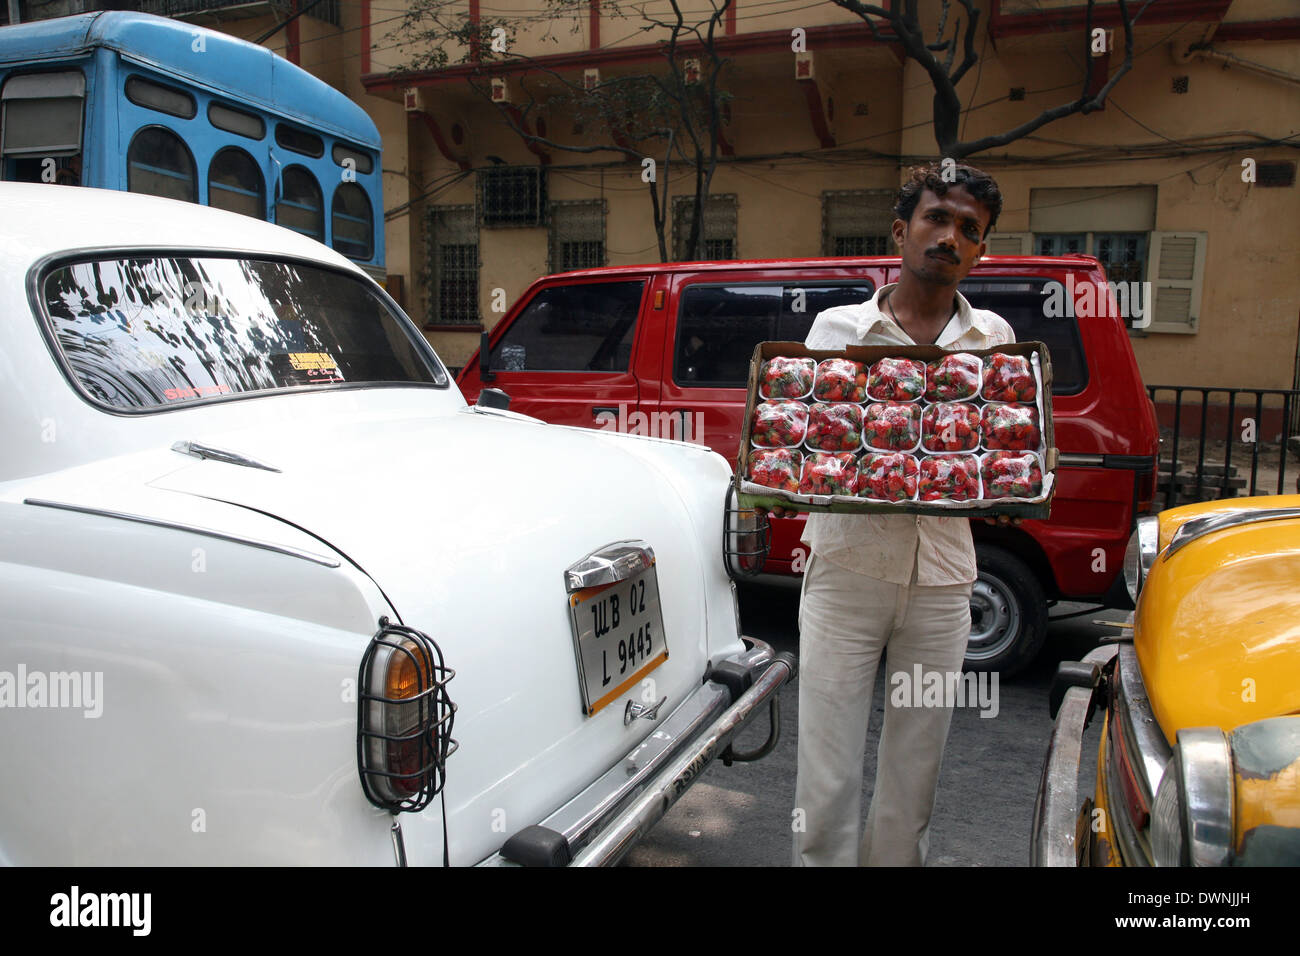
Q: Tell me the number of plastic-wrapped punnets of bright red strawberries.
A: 15